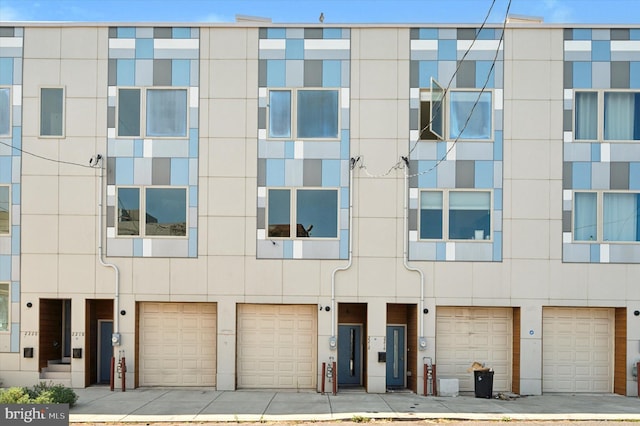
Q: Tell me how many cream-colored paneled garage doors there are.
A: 4